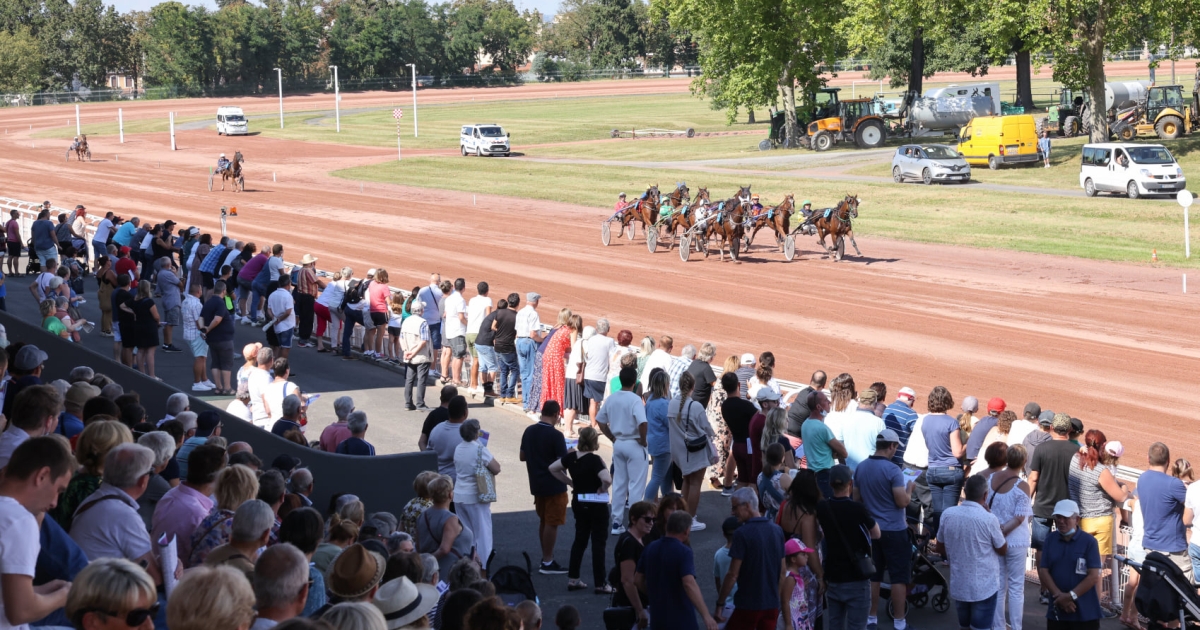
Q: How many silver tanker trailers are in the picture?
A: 2